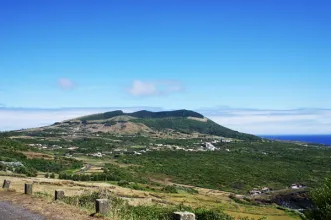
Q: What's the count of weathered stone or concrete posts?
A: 5